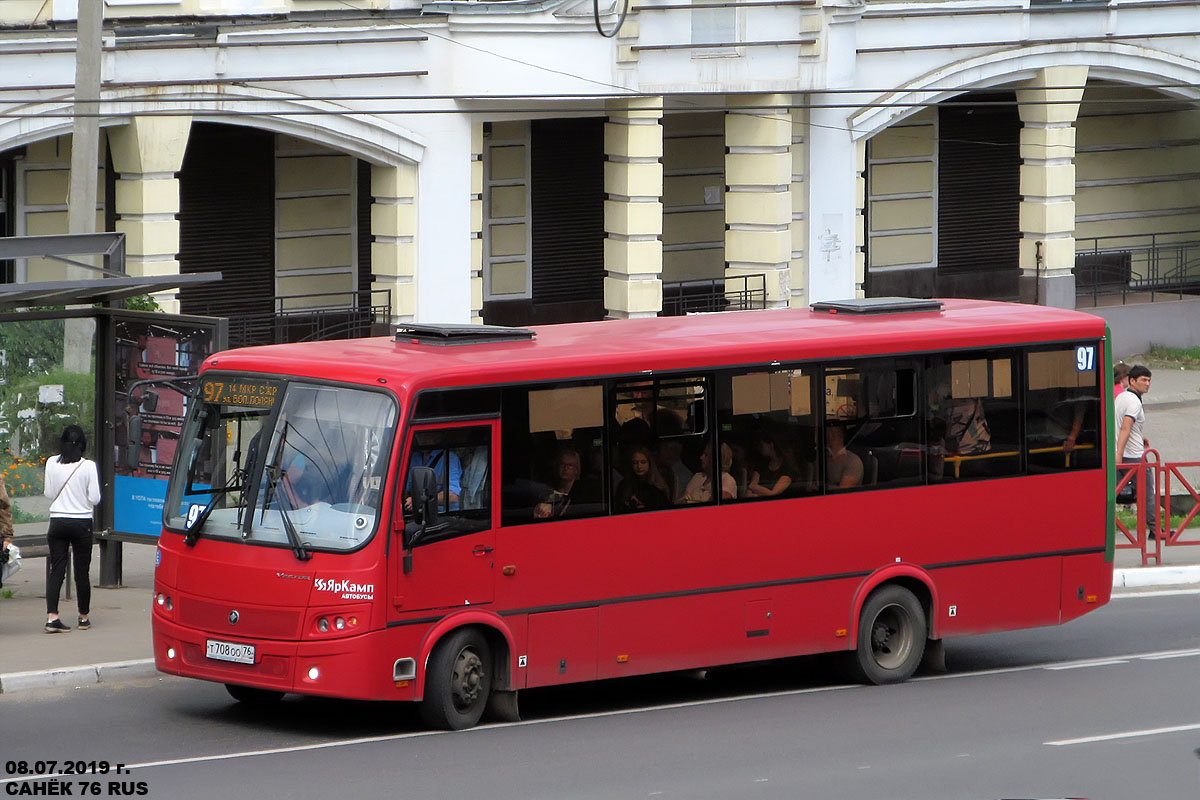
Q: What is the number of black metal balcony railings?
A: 3